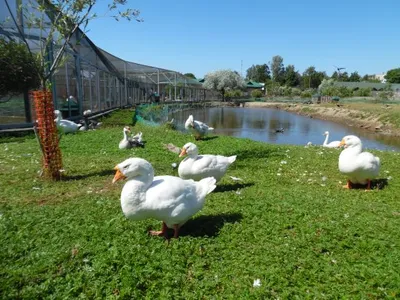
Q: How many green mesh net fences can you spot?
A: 1